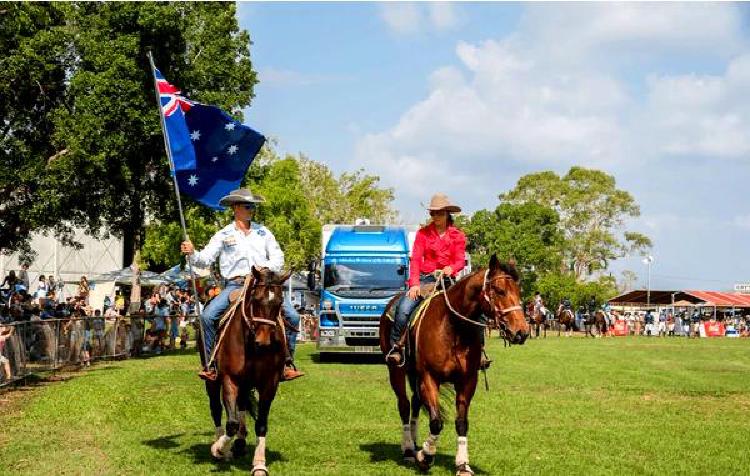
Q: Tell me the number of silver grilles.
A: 1